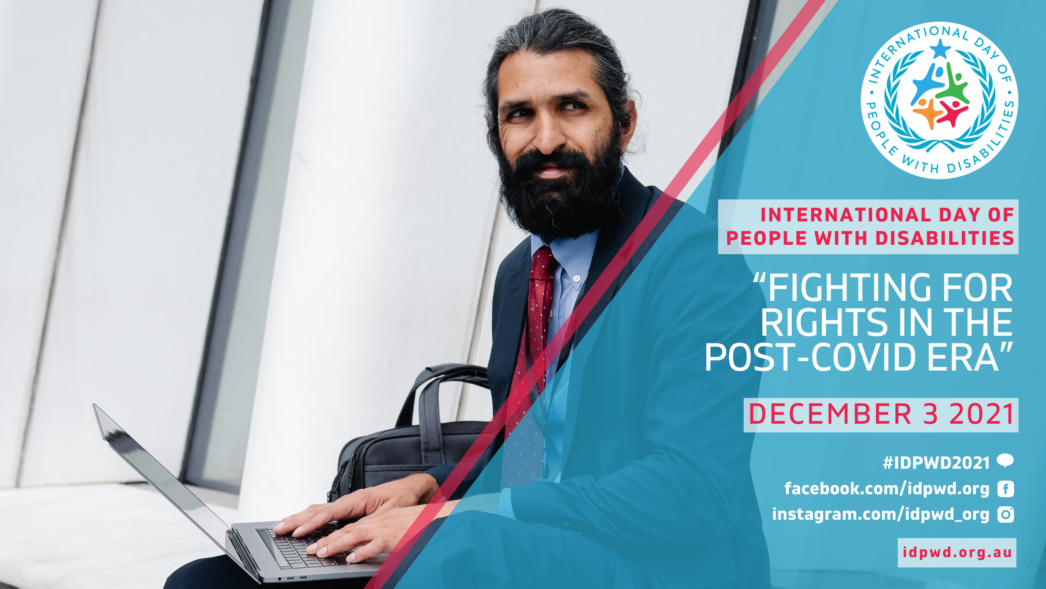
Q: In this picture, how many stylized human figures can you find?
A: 4